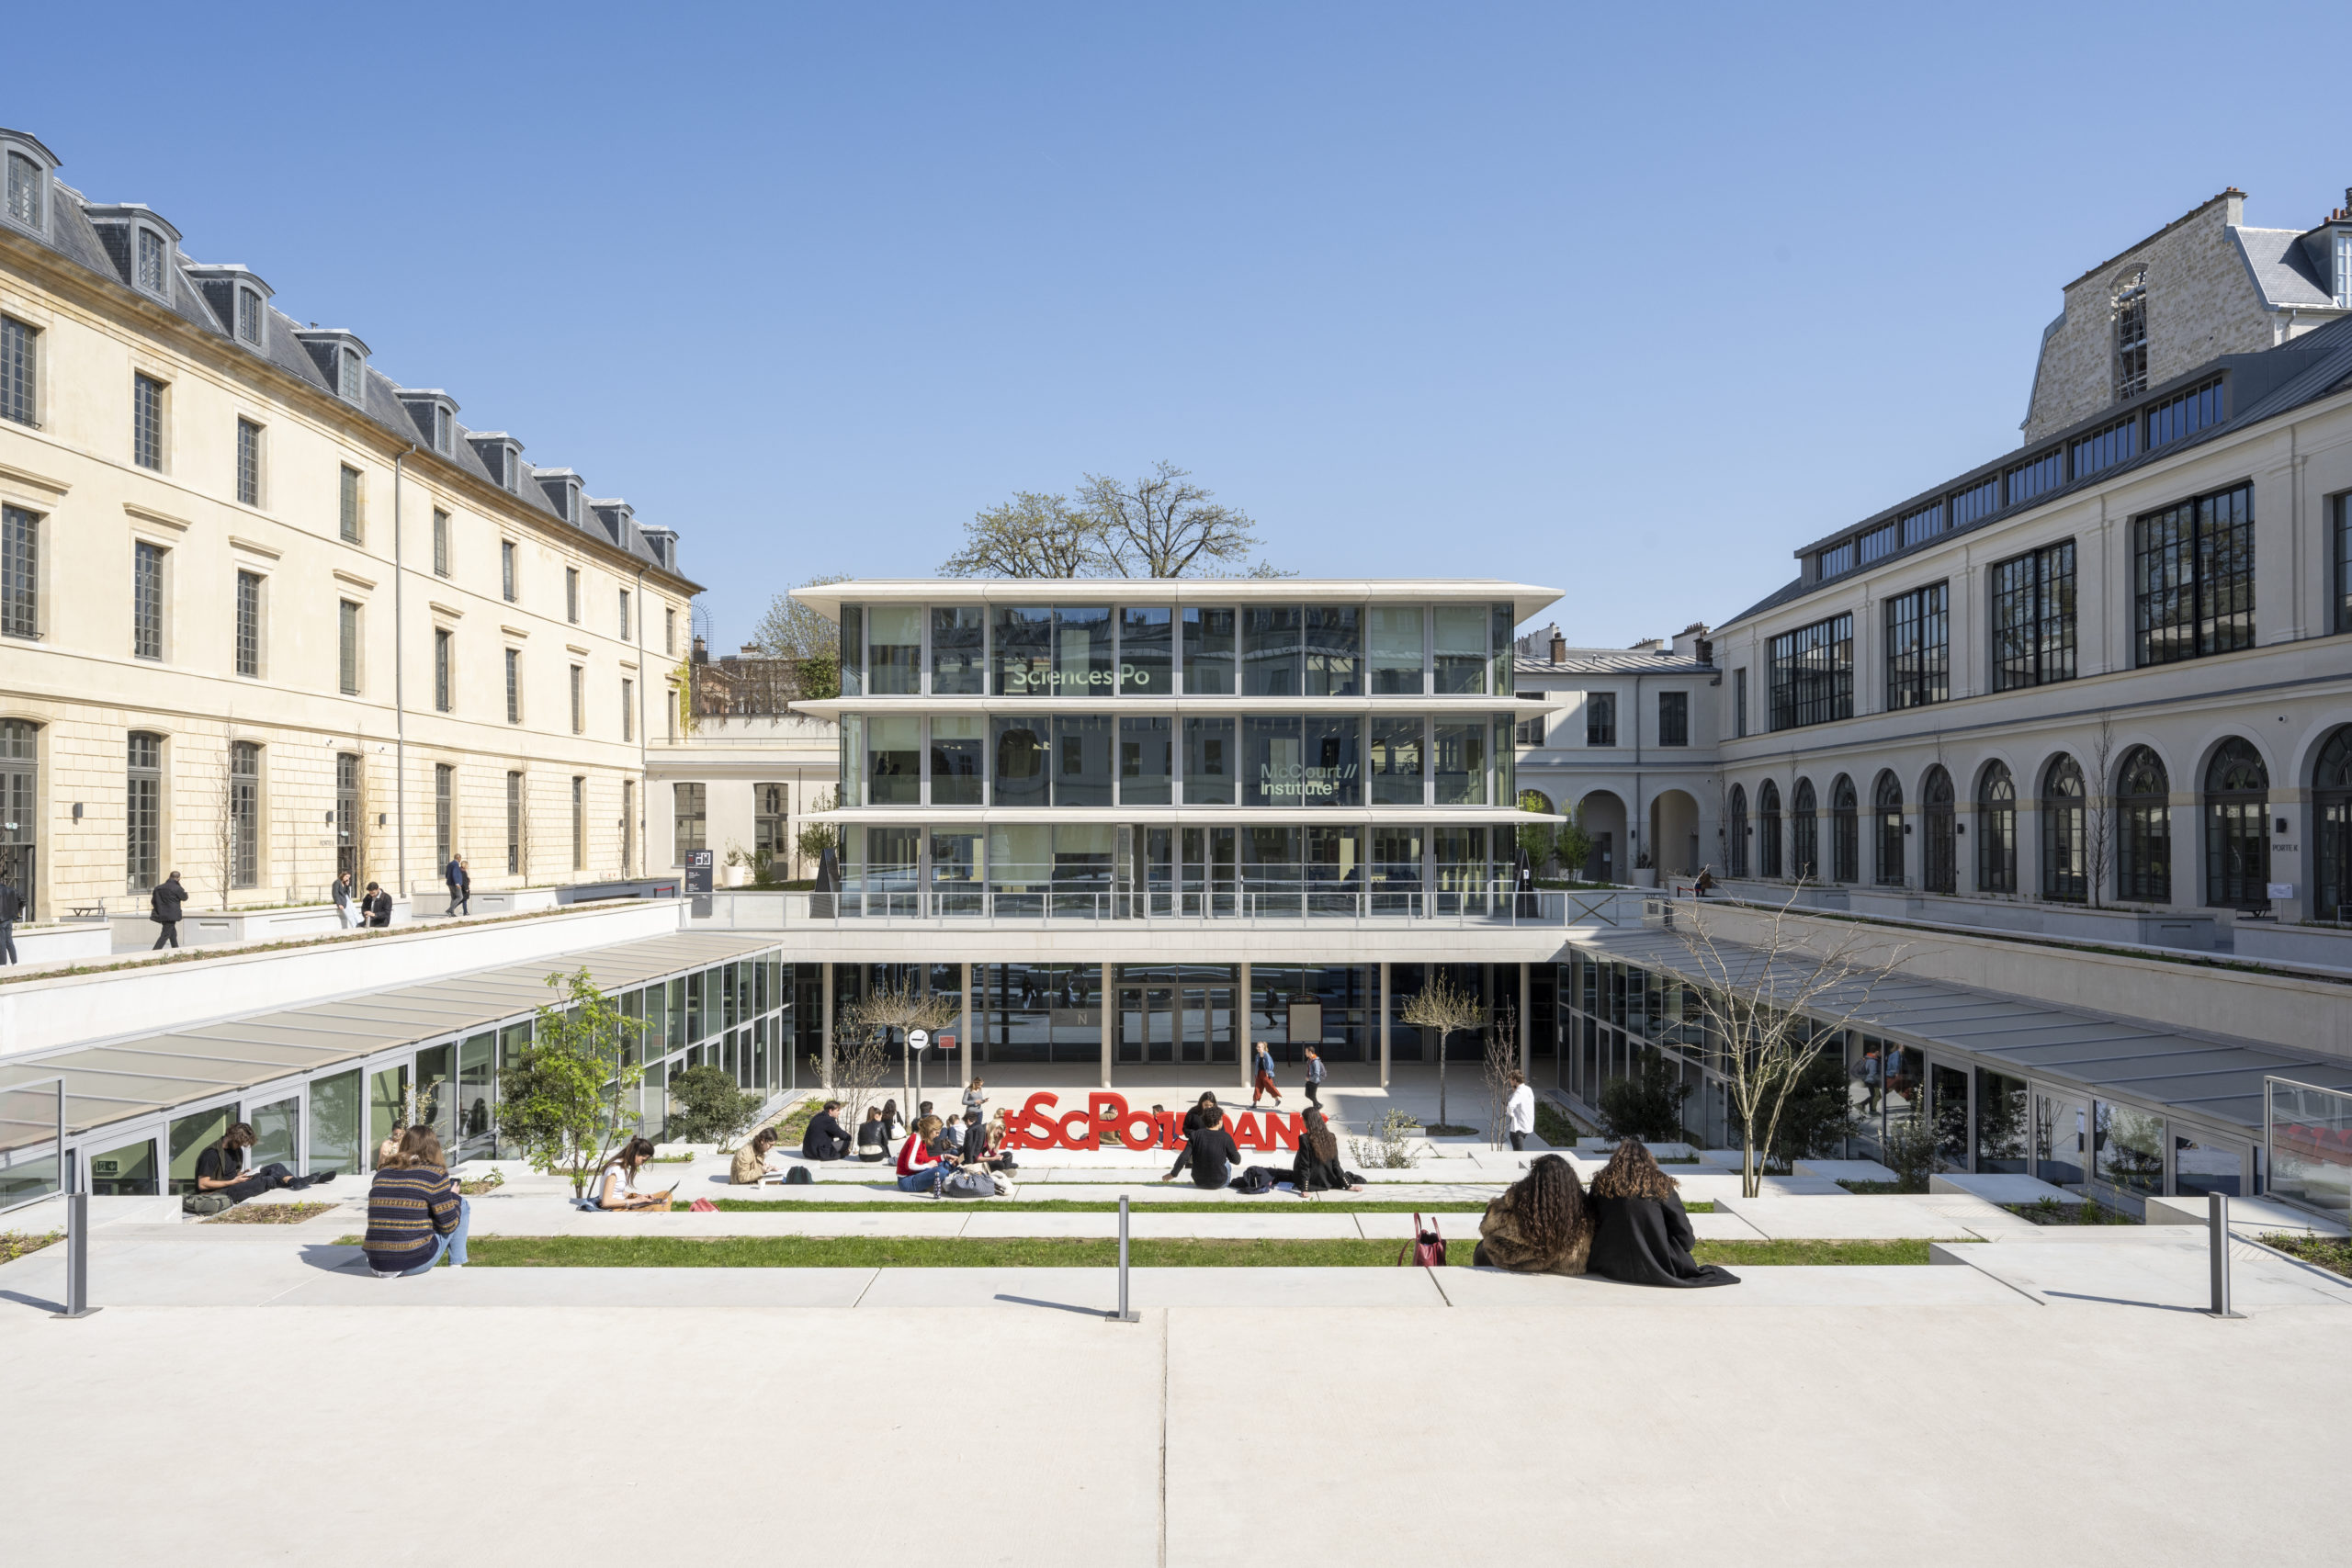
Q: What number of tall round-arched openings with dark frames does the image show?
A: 11